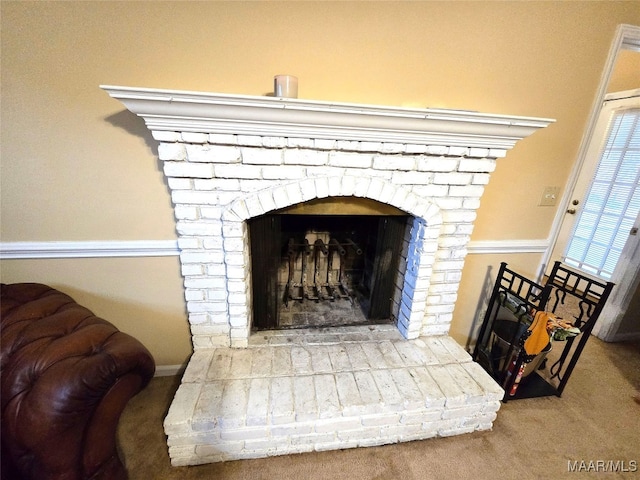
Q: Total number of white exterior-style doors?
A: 1